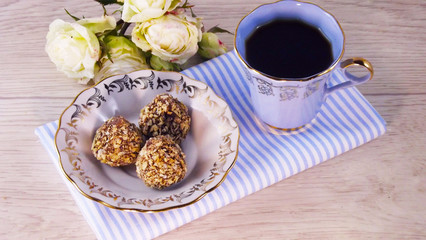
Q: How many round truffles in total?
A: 3